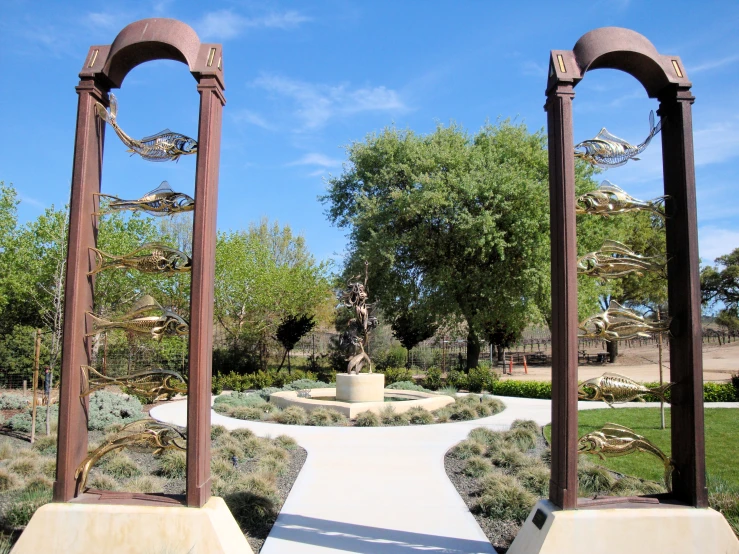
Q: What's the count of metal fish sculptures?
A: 12